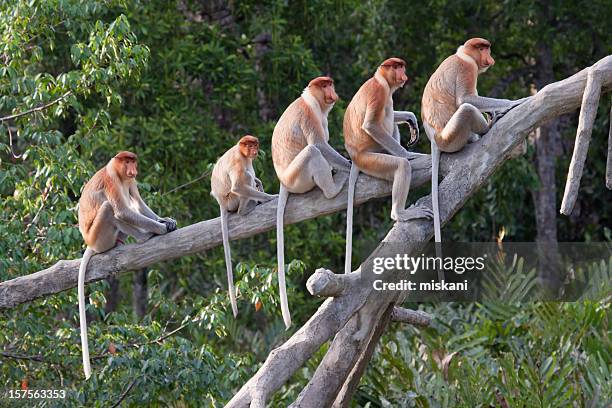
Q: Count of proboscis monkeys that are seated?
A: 5